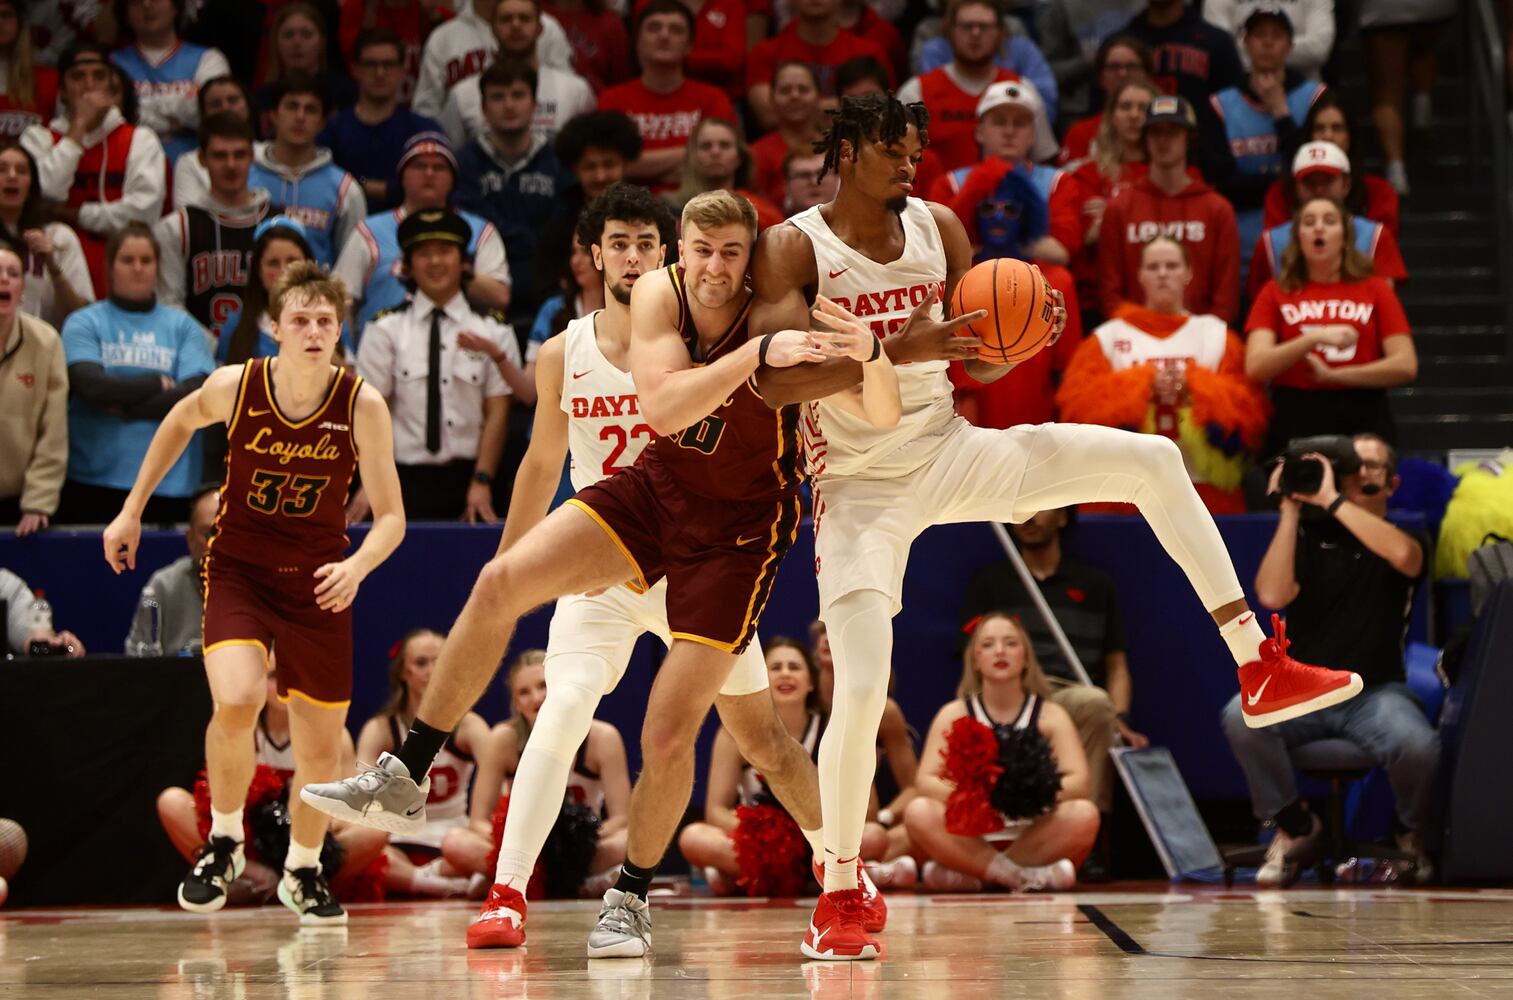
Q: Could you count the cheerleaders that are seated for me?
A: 6